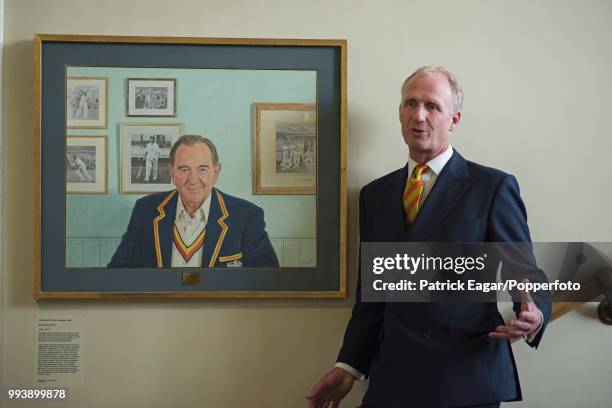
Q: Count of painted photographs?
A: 5